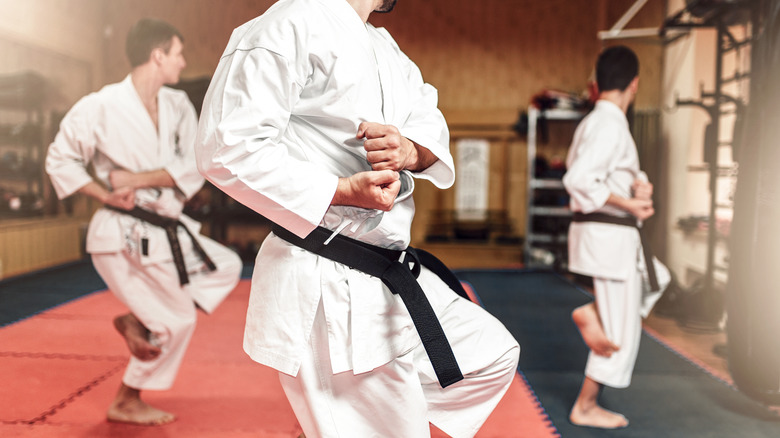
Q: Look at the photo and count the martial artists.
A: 3